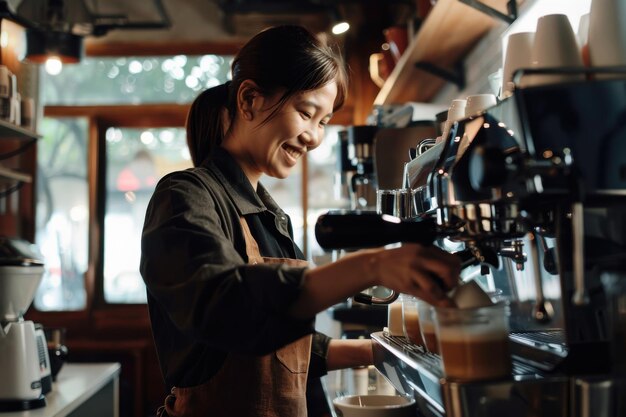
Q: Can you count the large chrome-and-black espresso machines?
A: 1